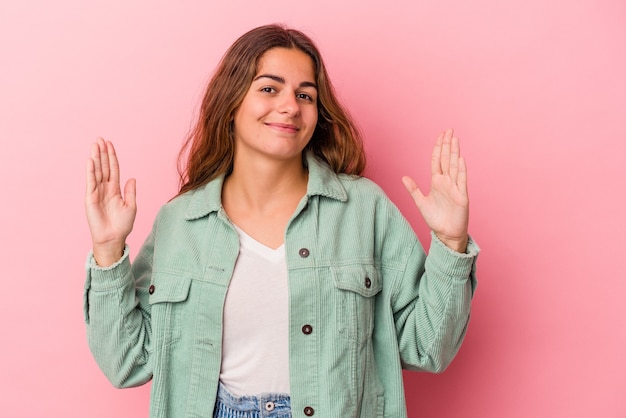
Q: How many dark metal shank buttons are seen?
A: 5